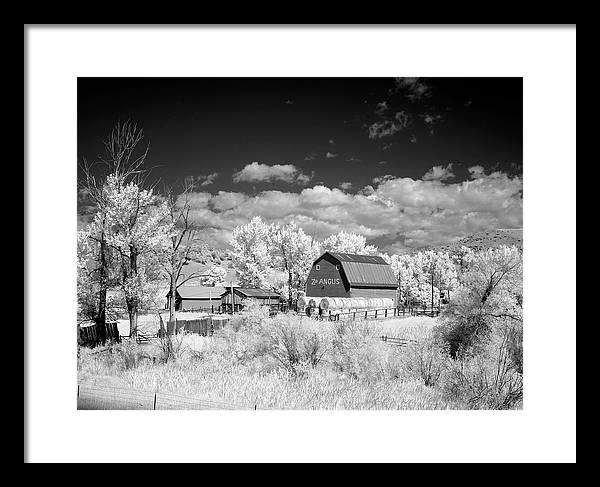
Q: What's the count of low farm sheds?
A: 2